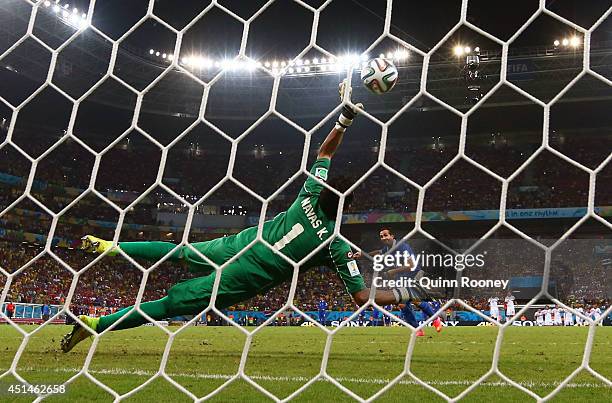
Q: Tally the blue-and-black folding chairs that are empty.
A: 0